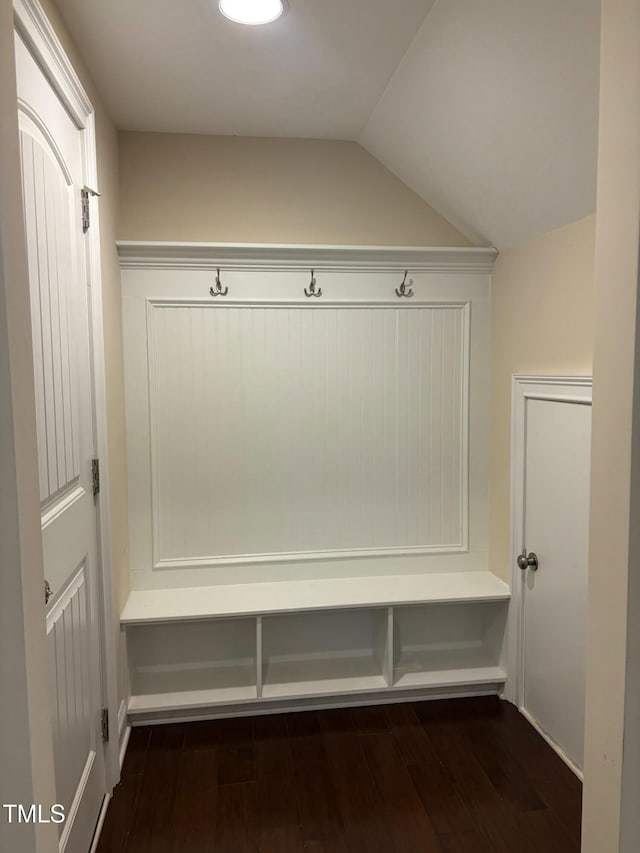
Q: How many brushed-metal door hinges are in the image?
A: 3